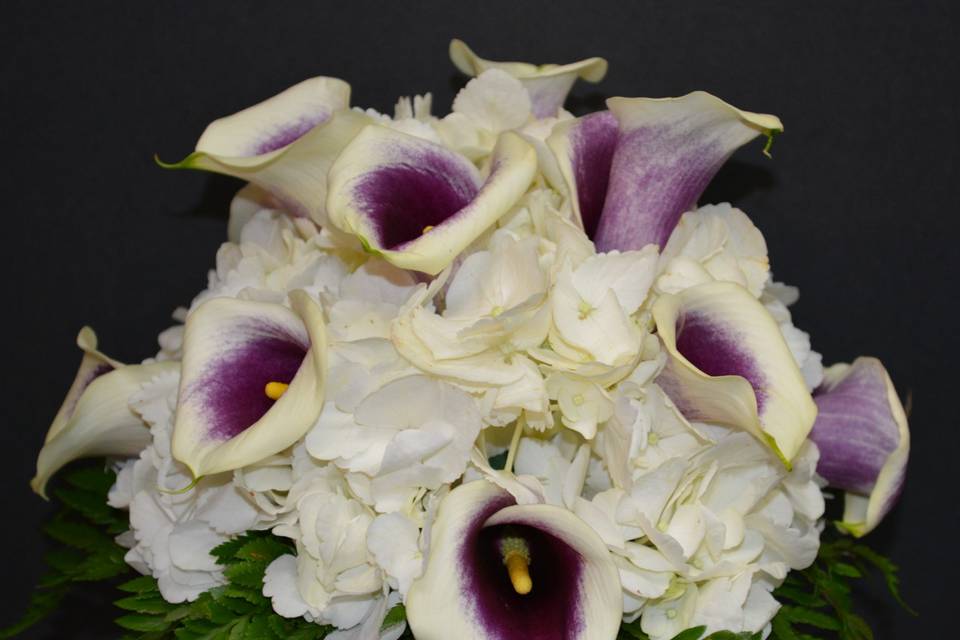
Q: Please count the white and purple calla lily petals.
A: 9